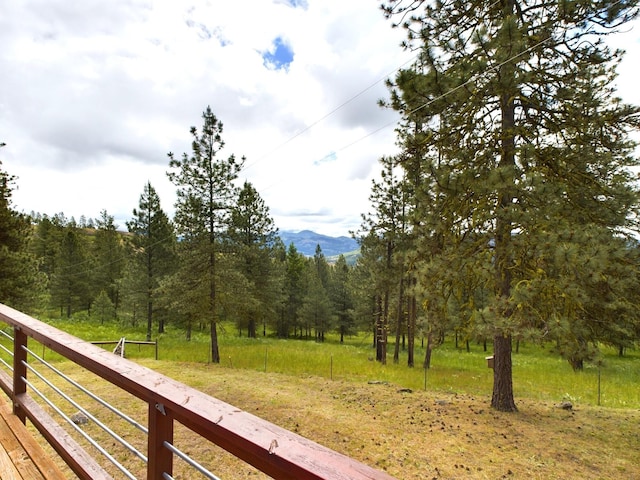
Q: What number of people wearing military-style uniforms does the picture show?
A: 0